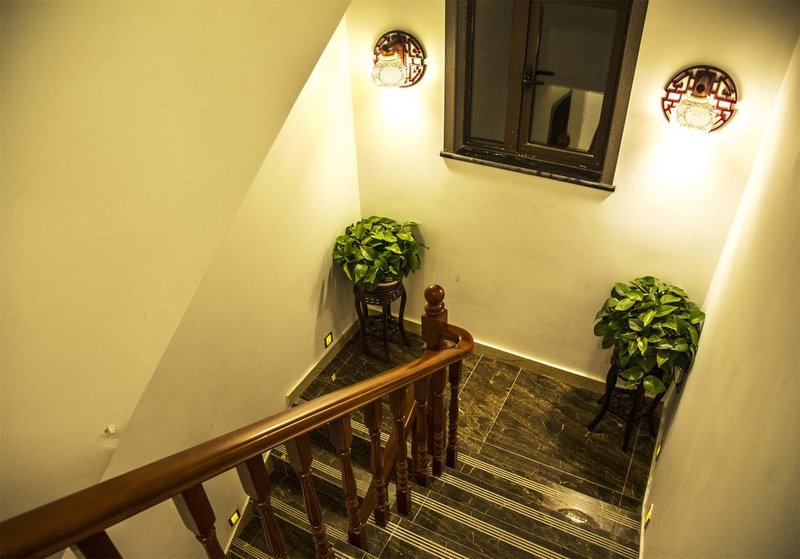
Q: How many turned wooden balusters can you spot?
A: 10